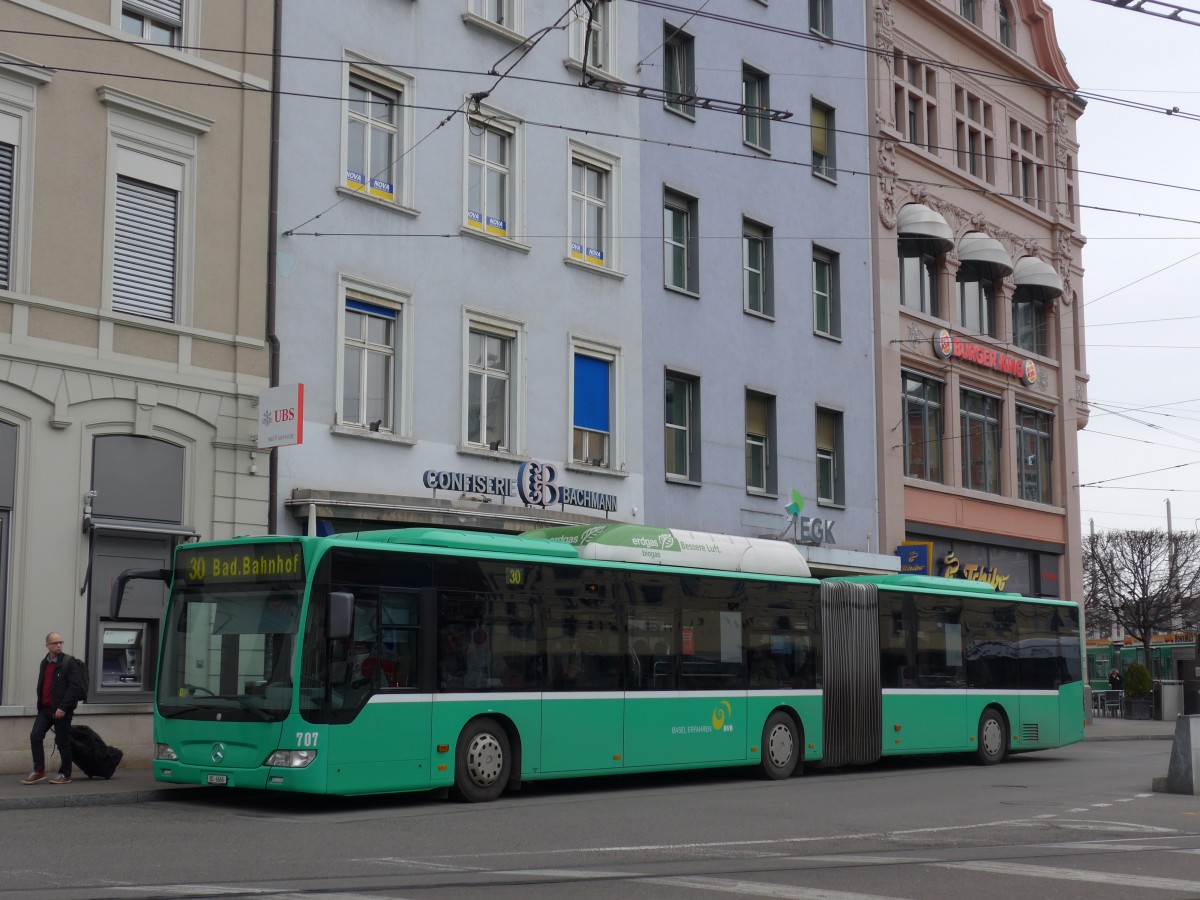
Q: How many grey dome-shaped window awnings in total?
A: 3